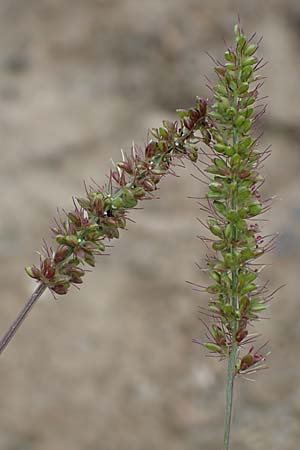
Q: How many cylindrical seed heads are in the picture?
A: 2